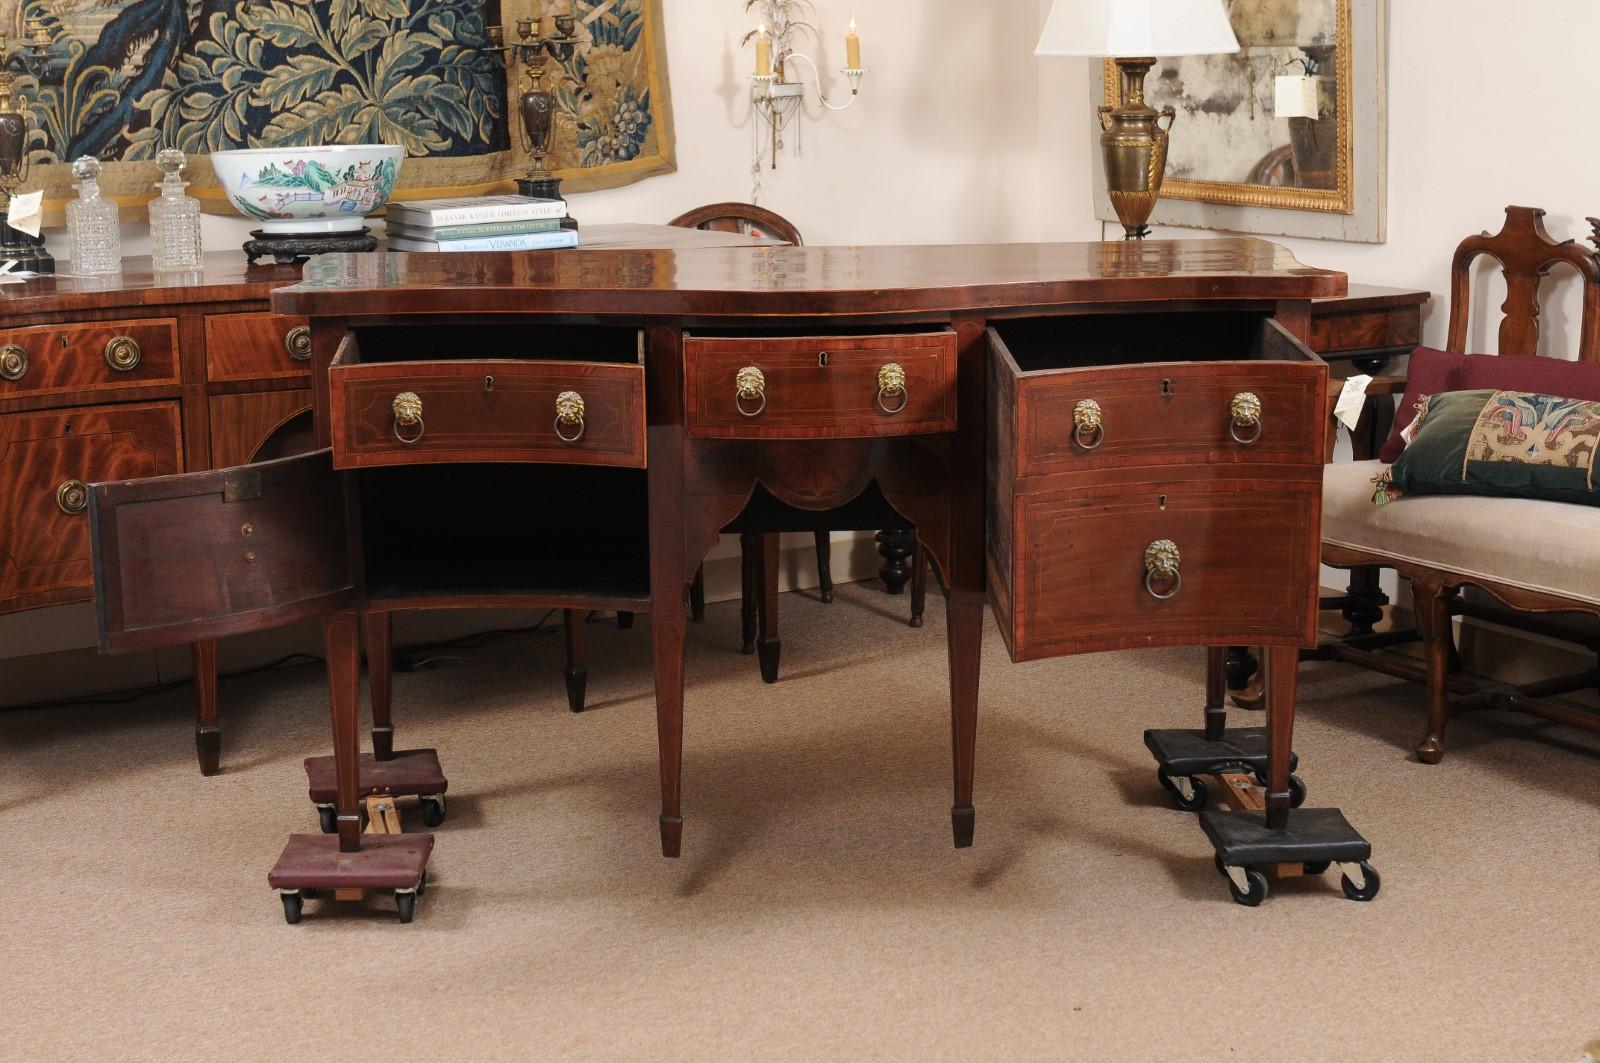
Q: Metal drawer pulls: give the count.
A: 11